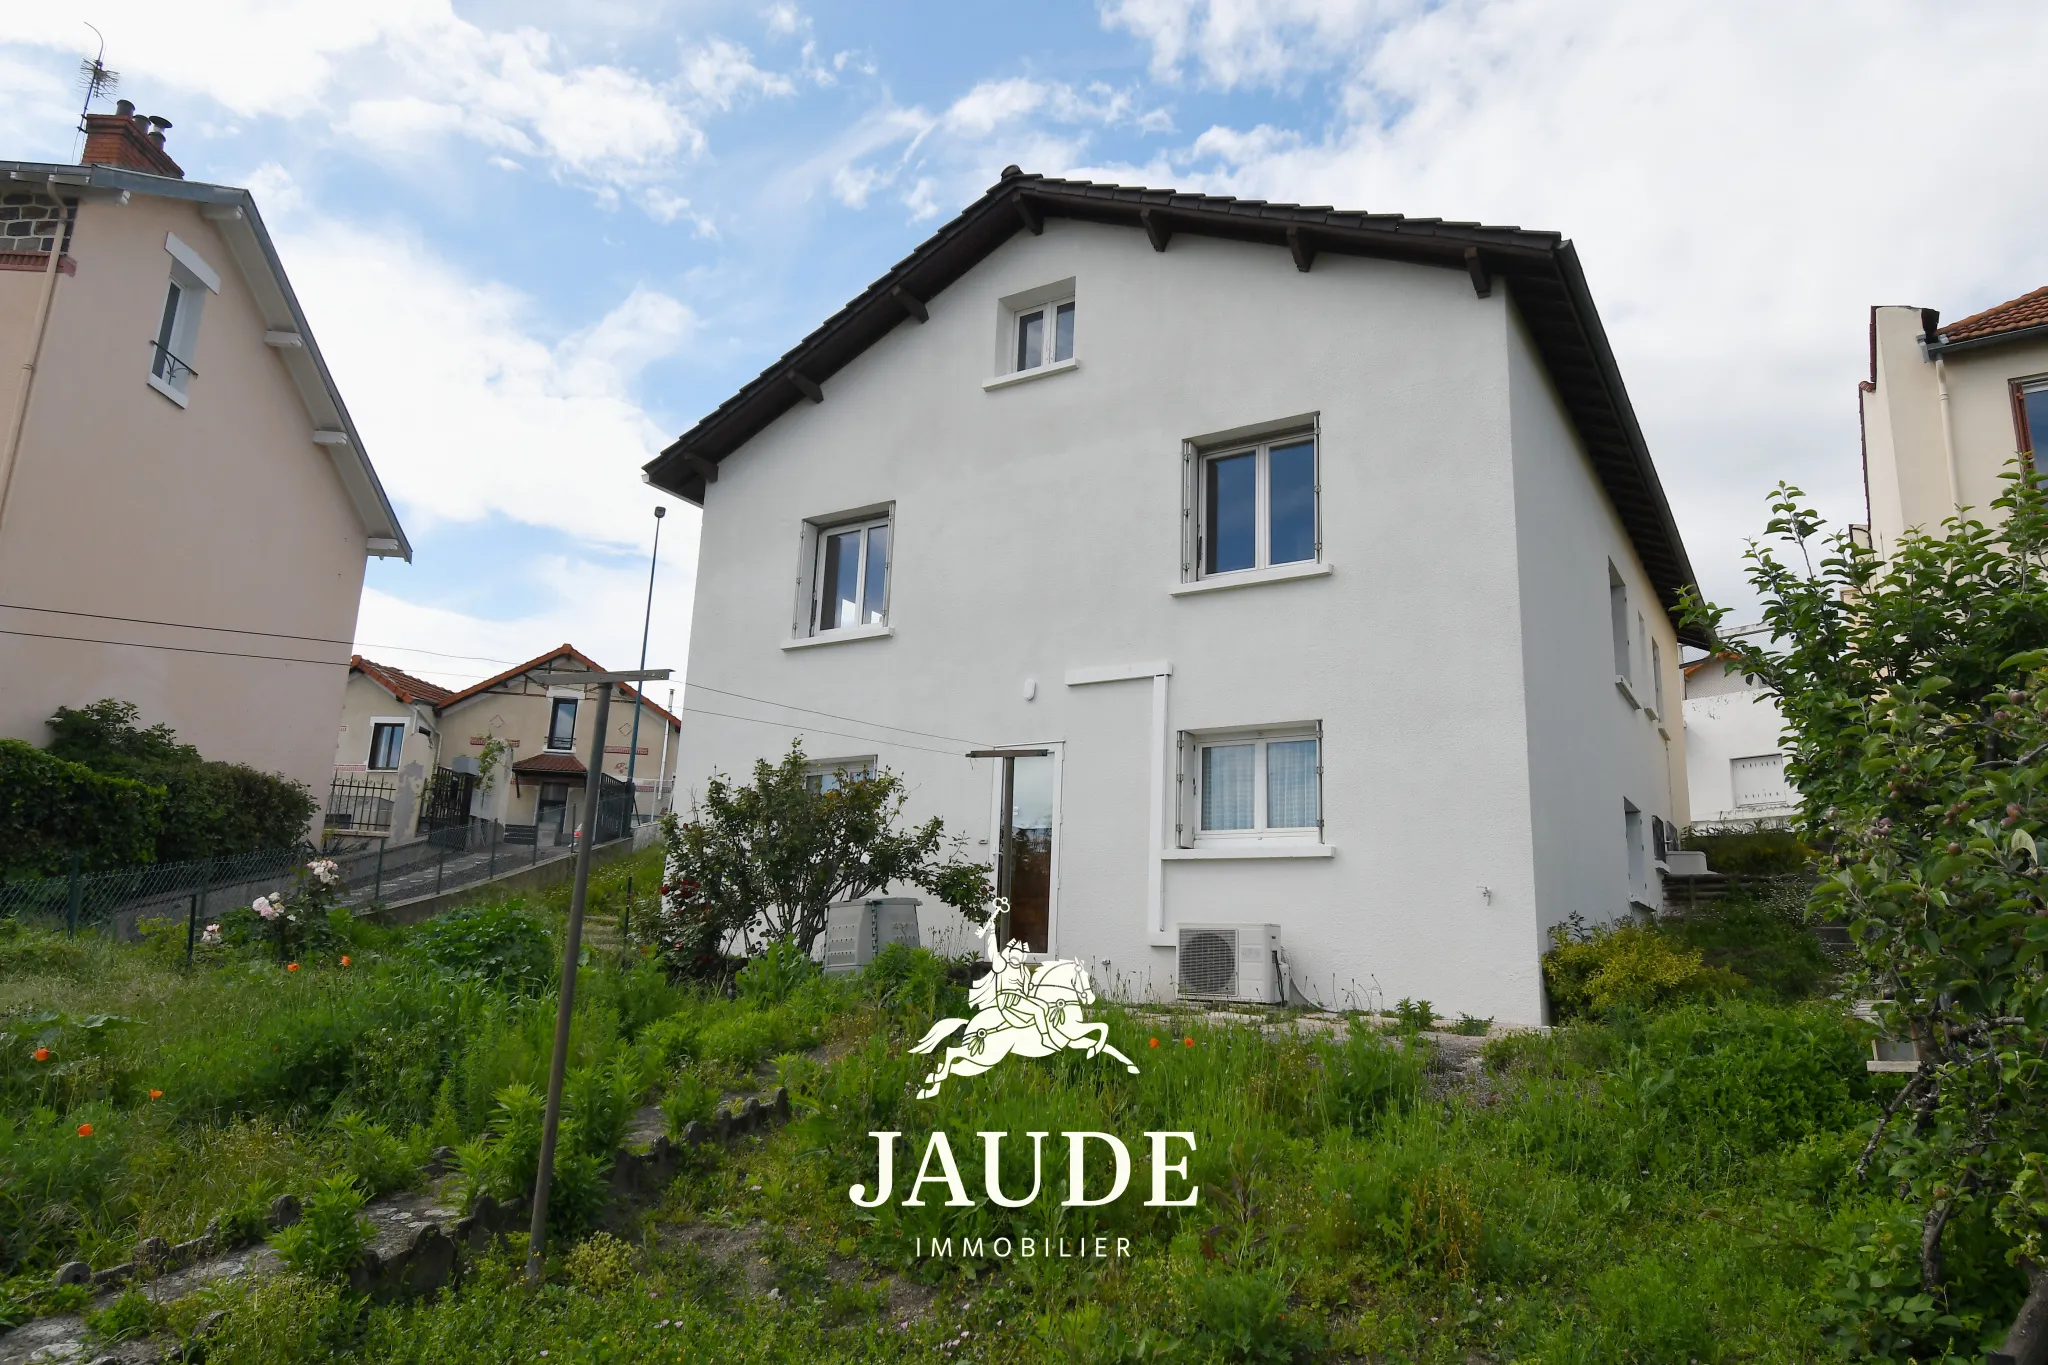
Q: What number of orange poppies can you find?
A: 7